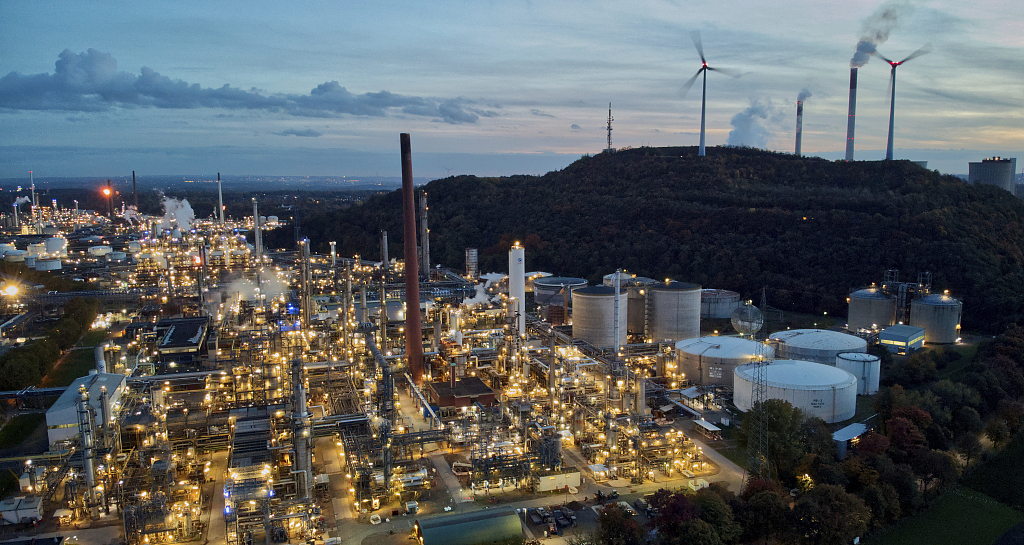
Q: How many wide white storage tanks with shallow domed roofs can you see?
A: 3